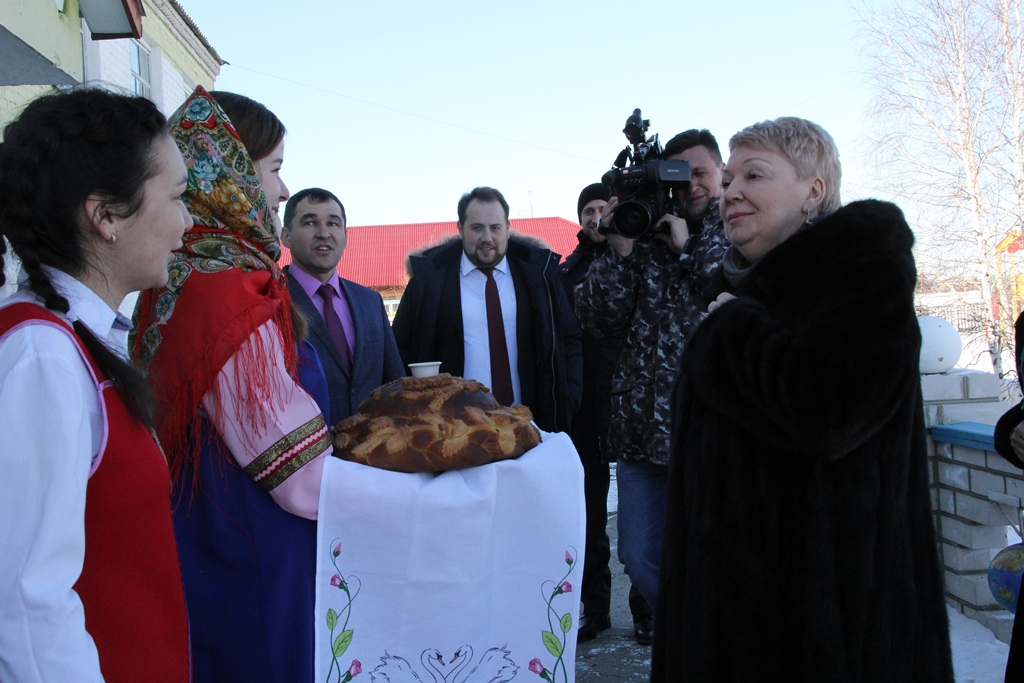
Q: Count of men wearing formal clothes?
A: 2